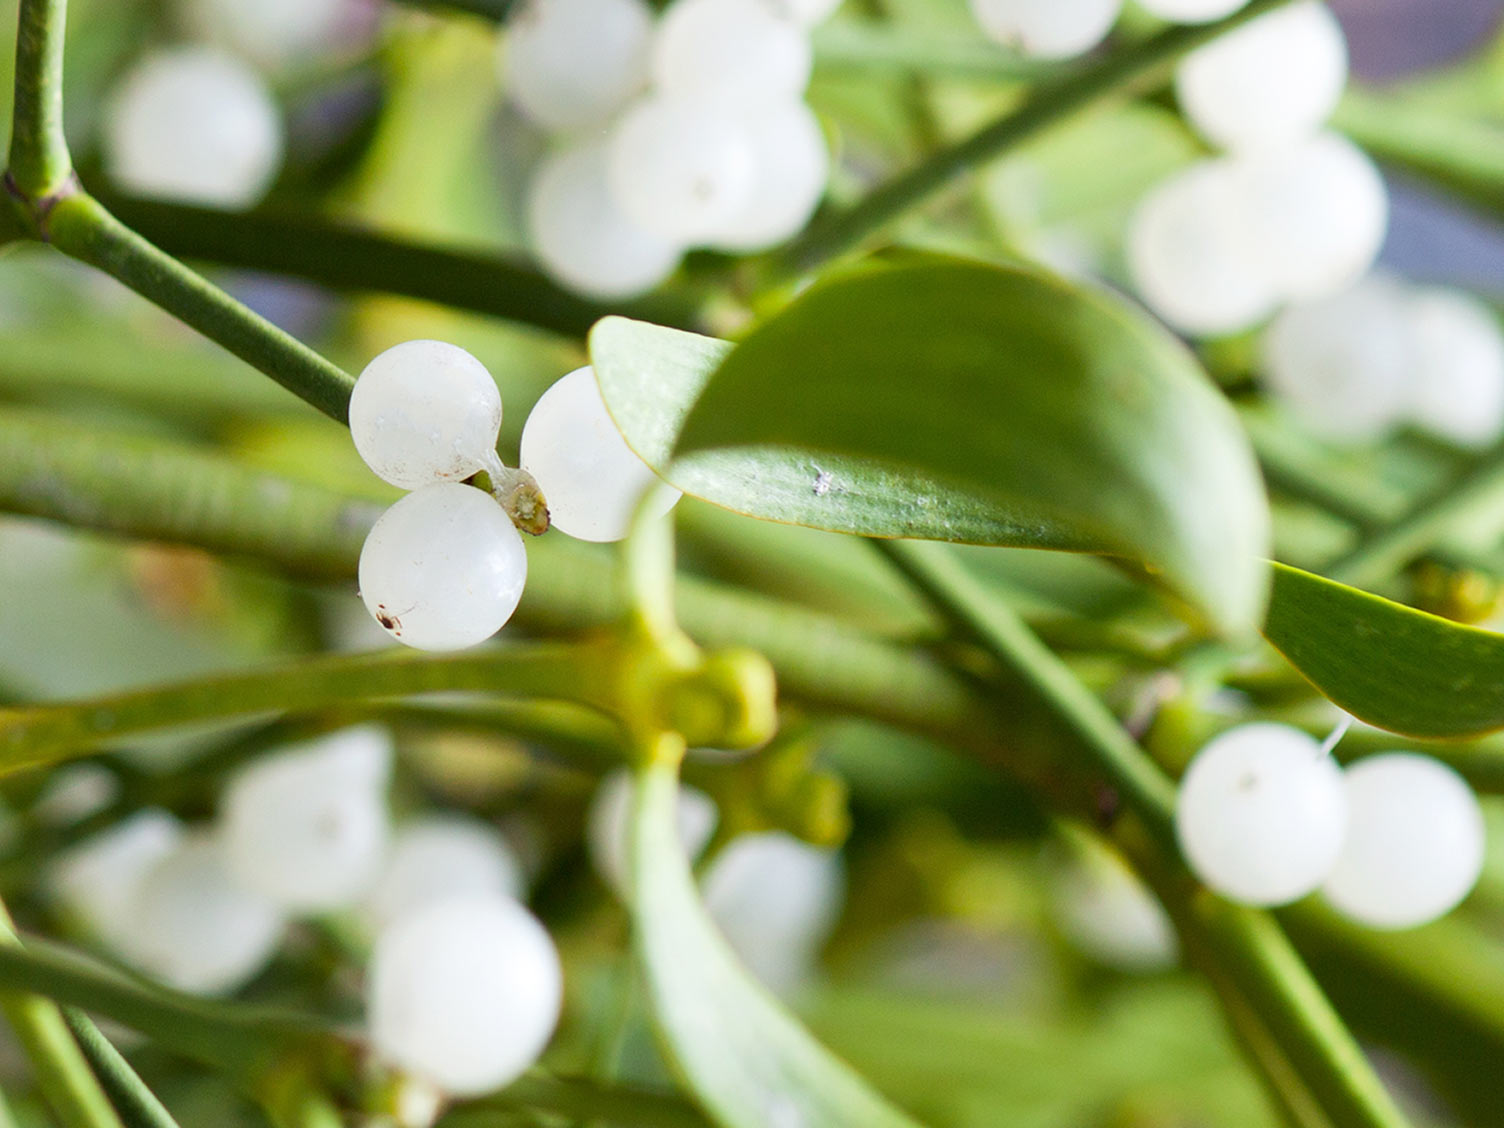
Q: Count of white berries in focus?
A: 3